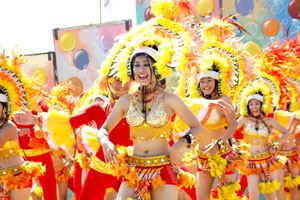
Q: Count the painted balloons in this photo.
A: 11